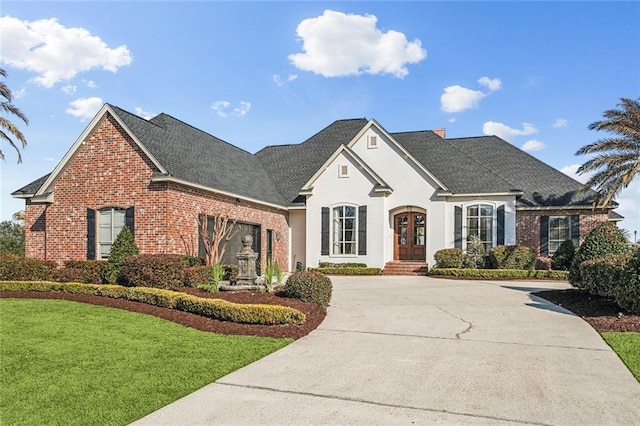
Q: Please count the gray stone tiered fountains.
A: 1